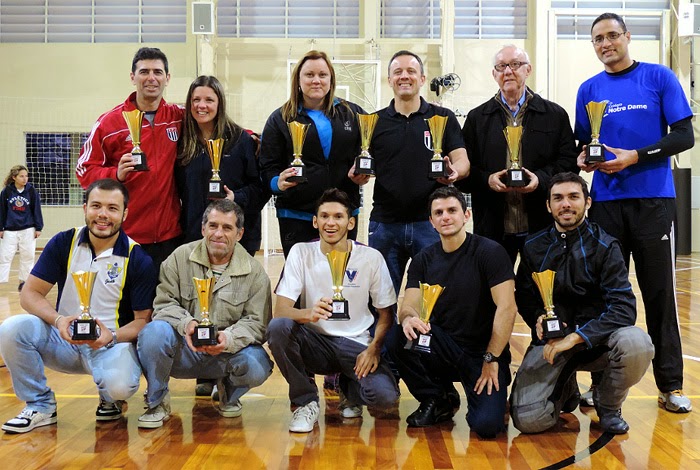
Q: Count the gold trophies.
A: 12